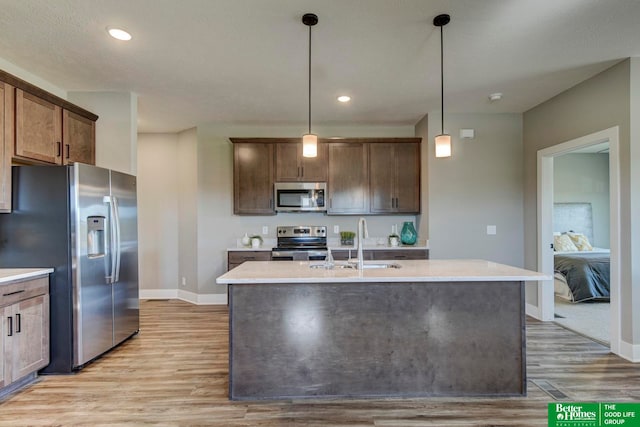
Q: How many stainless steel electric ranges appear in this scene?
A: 1